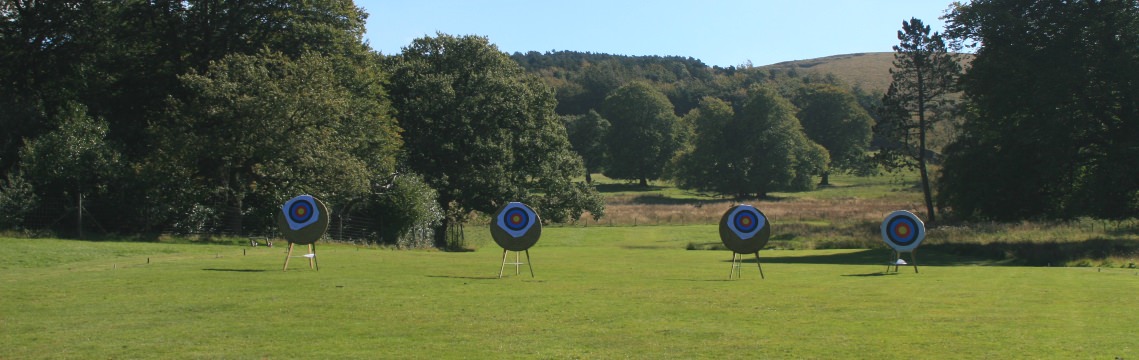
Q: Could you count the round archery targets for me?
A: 4